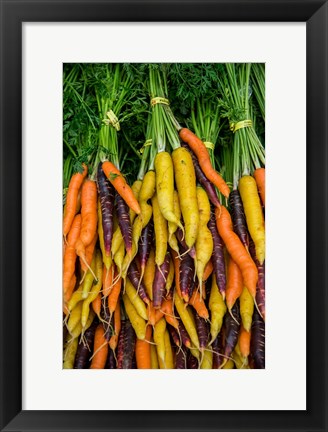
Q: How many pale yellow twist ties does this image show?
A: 5